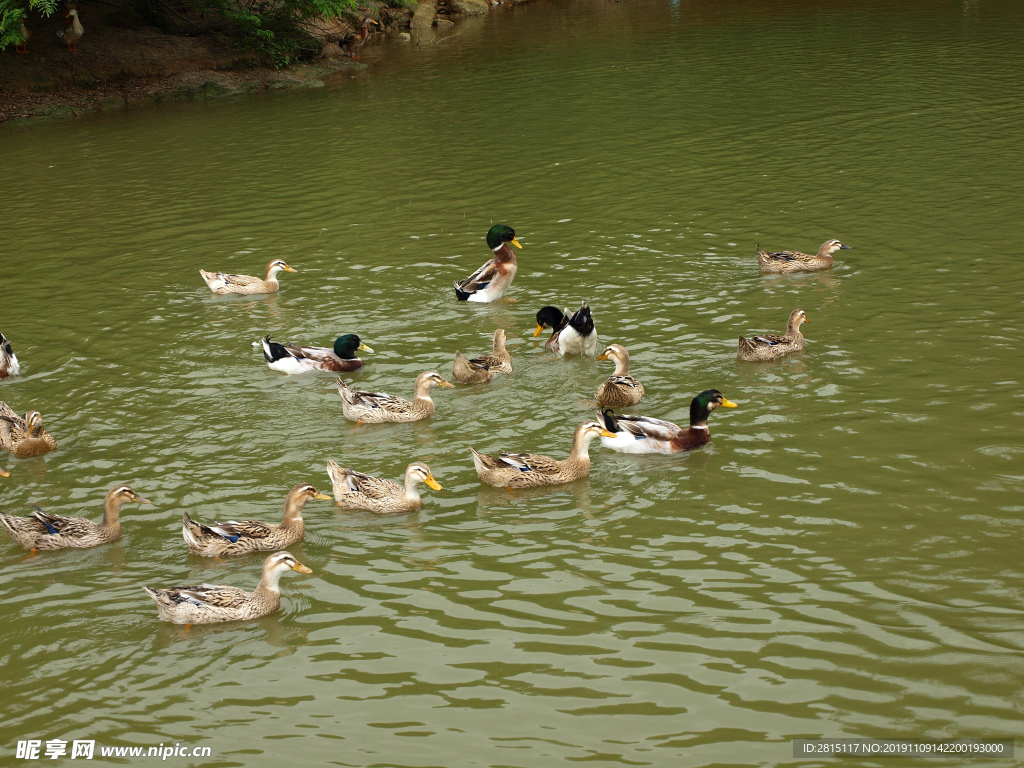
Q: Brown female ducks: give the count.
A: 12